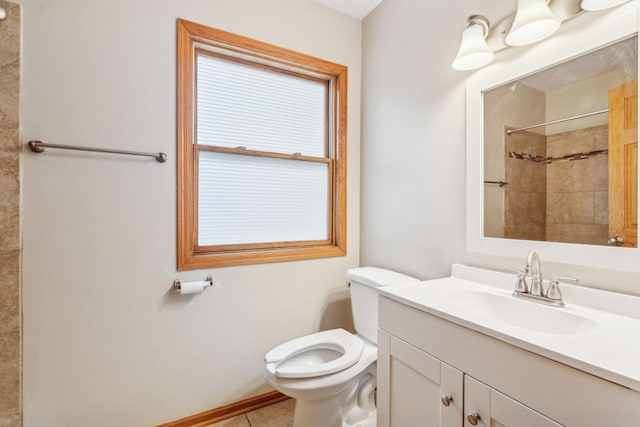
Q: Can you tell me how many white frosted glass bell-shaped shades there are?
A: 3